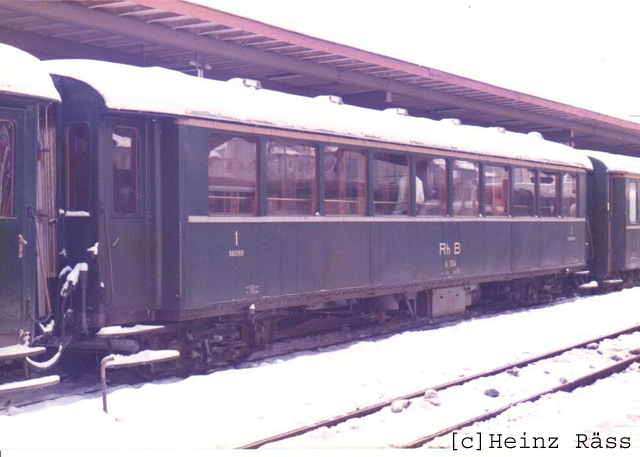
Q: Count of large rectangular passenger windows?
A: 10